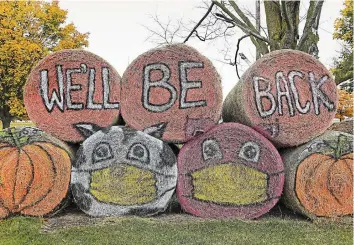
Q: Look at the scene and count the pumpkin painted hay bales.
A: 2